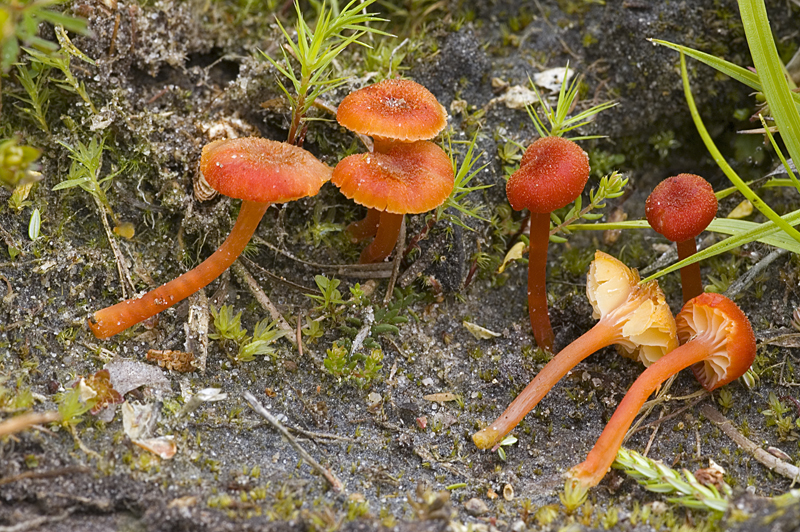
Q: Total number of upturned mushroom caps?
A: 2